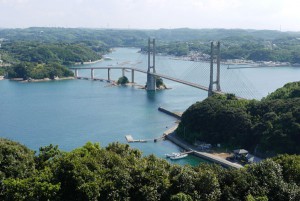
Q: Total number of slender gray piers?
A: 5